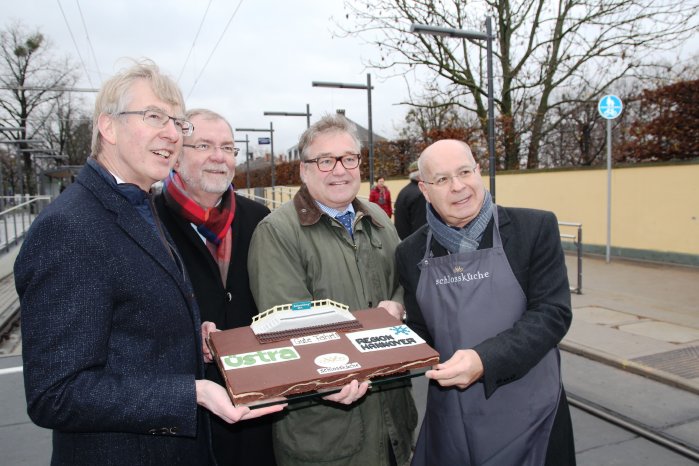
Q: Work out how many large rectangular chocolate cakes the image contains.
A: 1